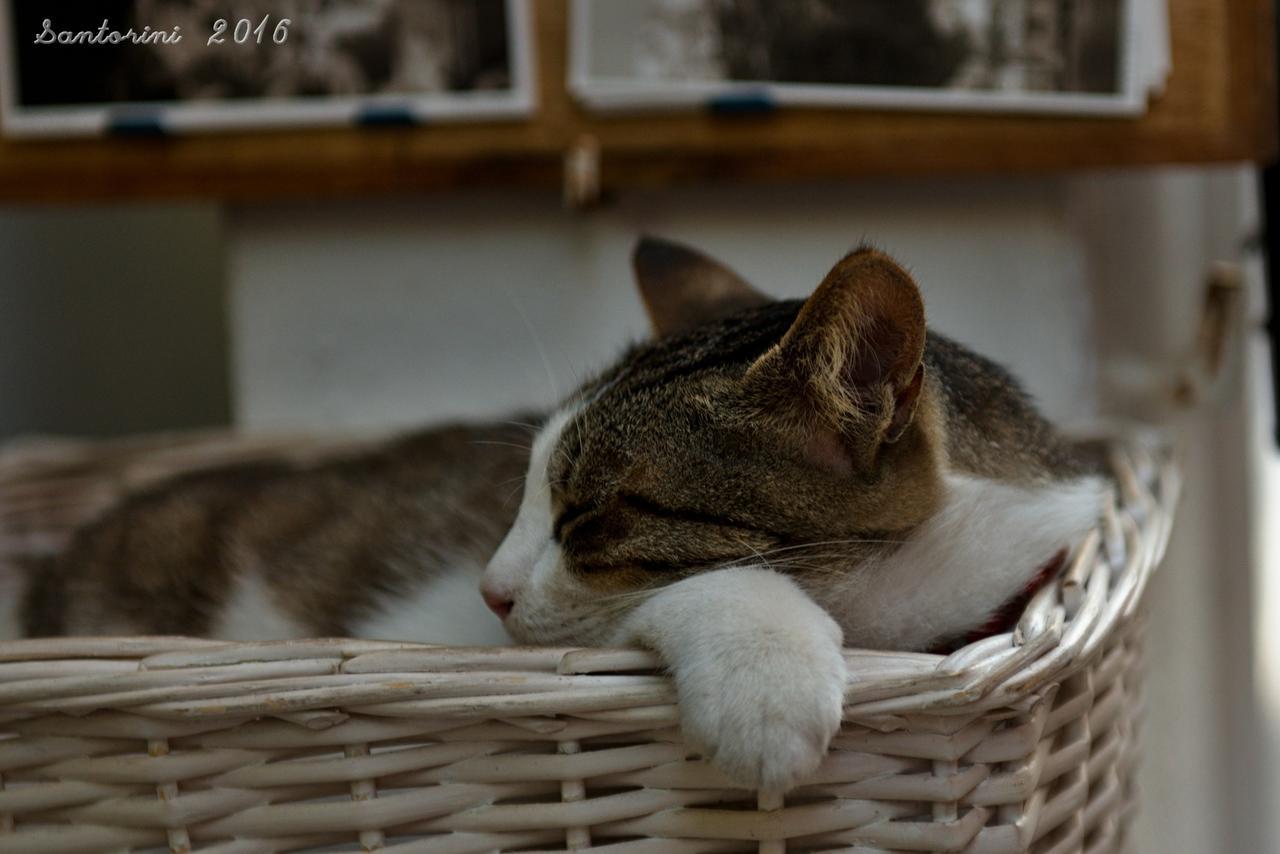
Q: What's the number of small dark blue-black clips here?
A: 3